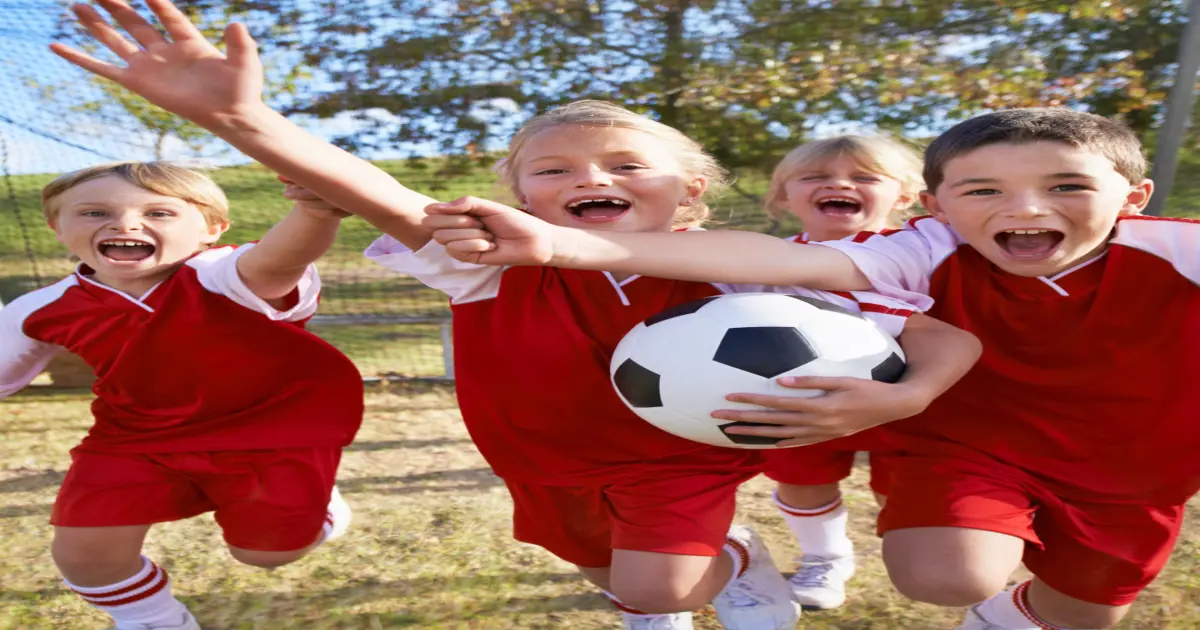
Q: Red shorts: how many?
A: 4